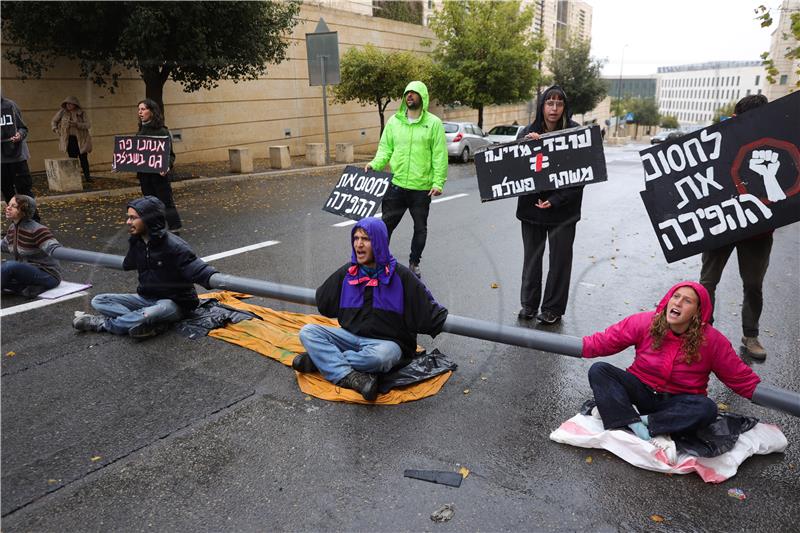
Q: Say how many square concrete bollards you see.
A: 5